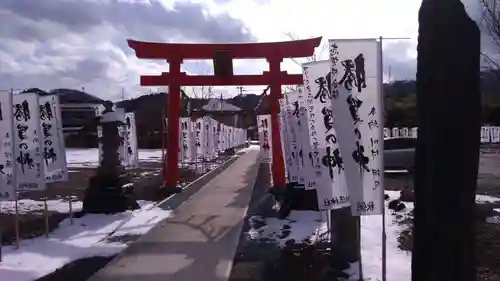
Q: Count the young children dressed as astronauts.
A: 0